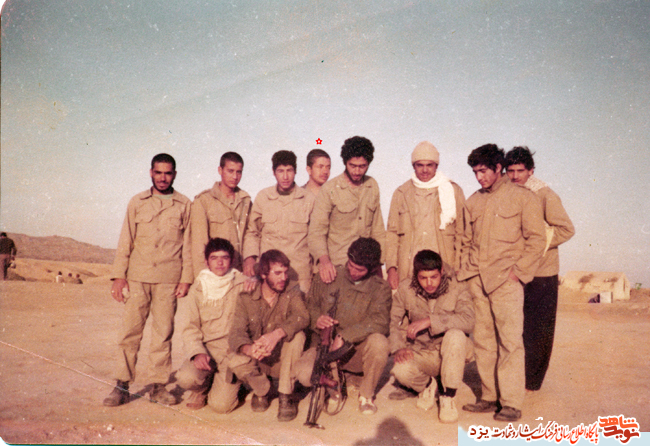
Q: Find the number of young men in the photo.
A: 12